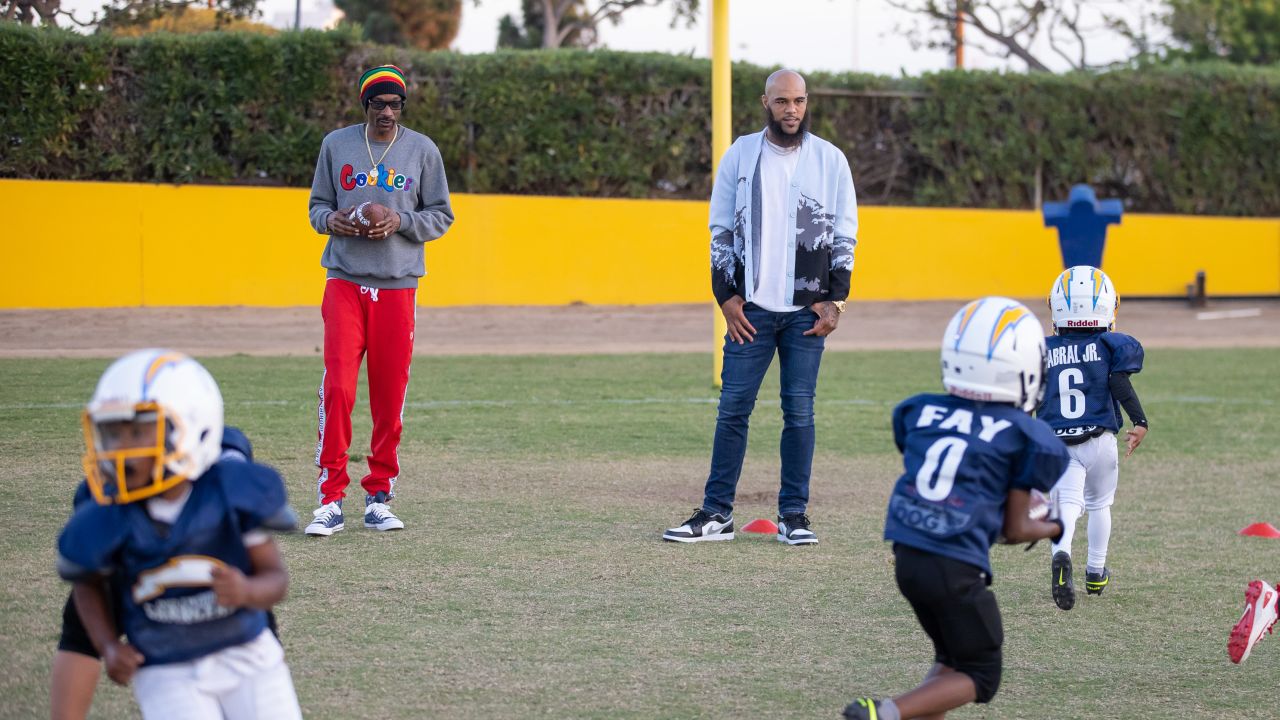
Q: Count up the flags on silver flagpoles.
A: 0